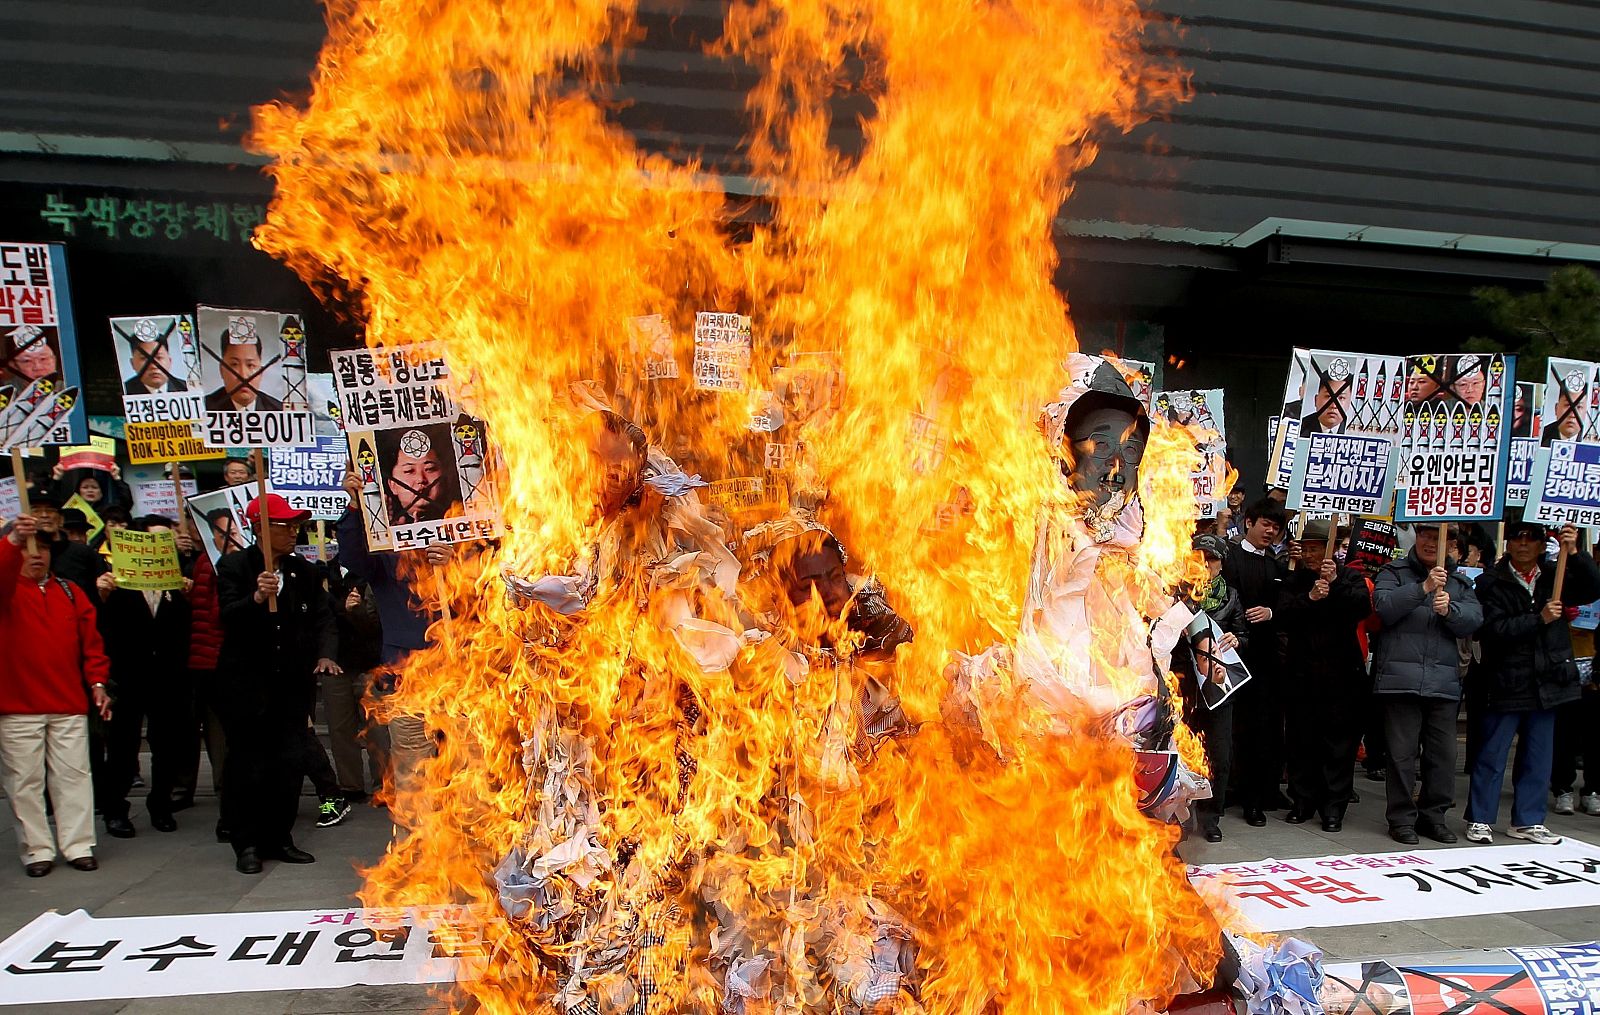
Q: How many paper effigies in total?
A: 3